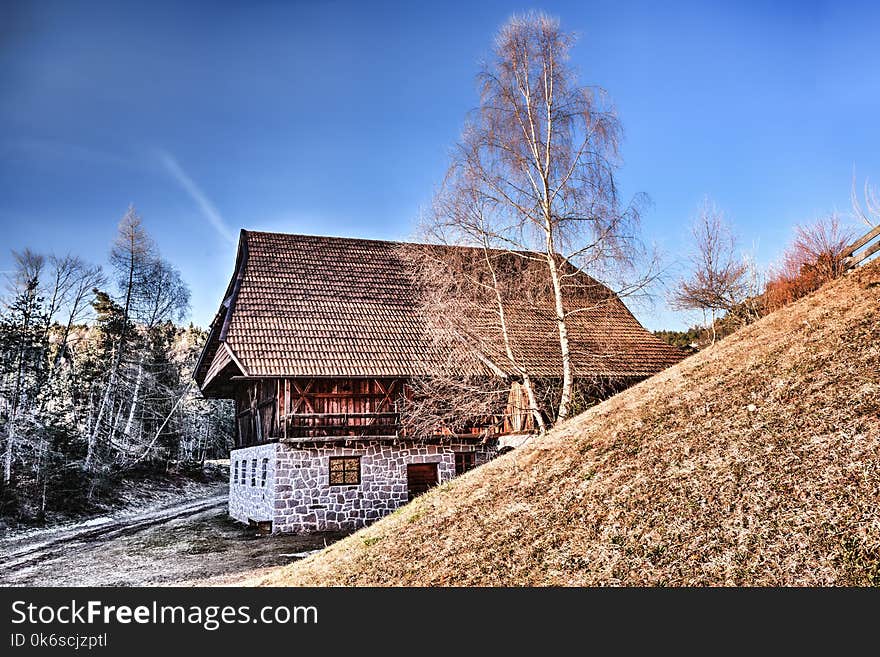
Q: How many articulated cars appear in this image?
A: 0